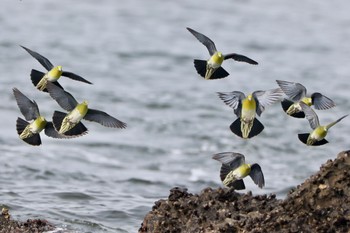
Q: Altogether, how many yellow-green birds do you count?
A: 8